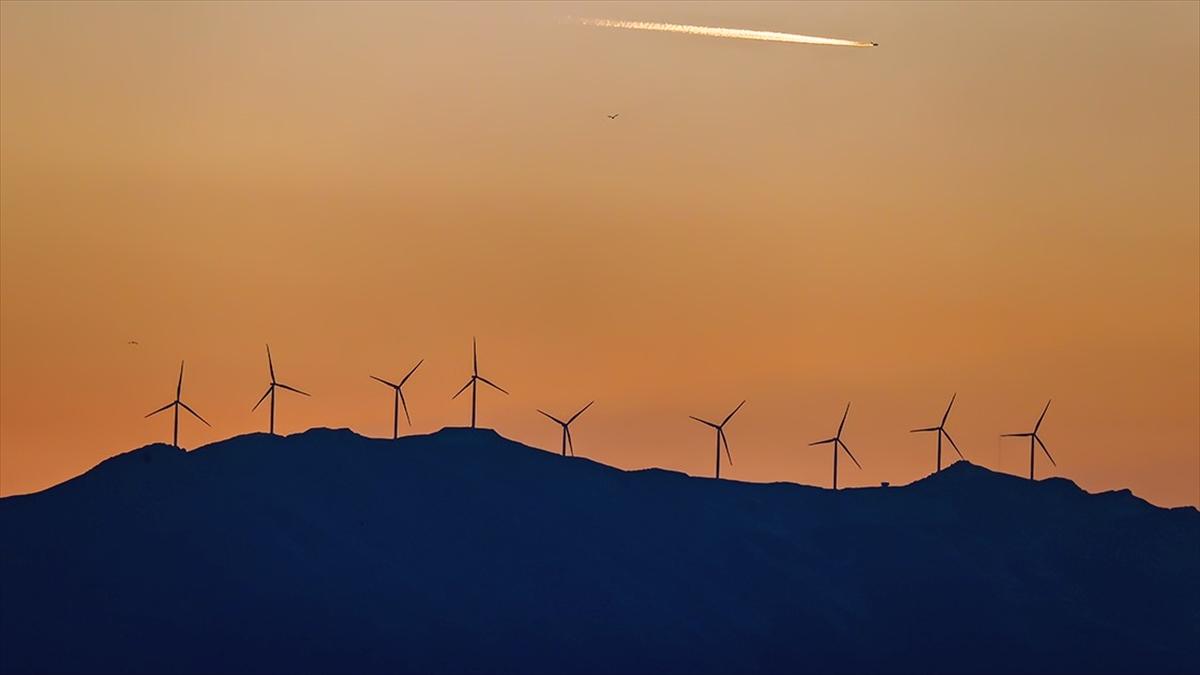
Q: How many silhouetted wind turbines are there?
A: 9